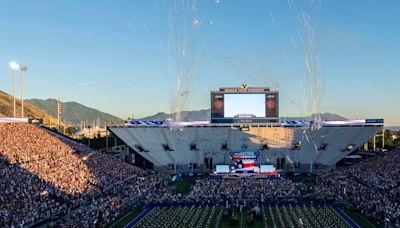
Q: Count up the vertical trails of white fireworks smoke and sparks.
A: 2